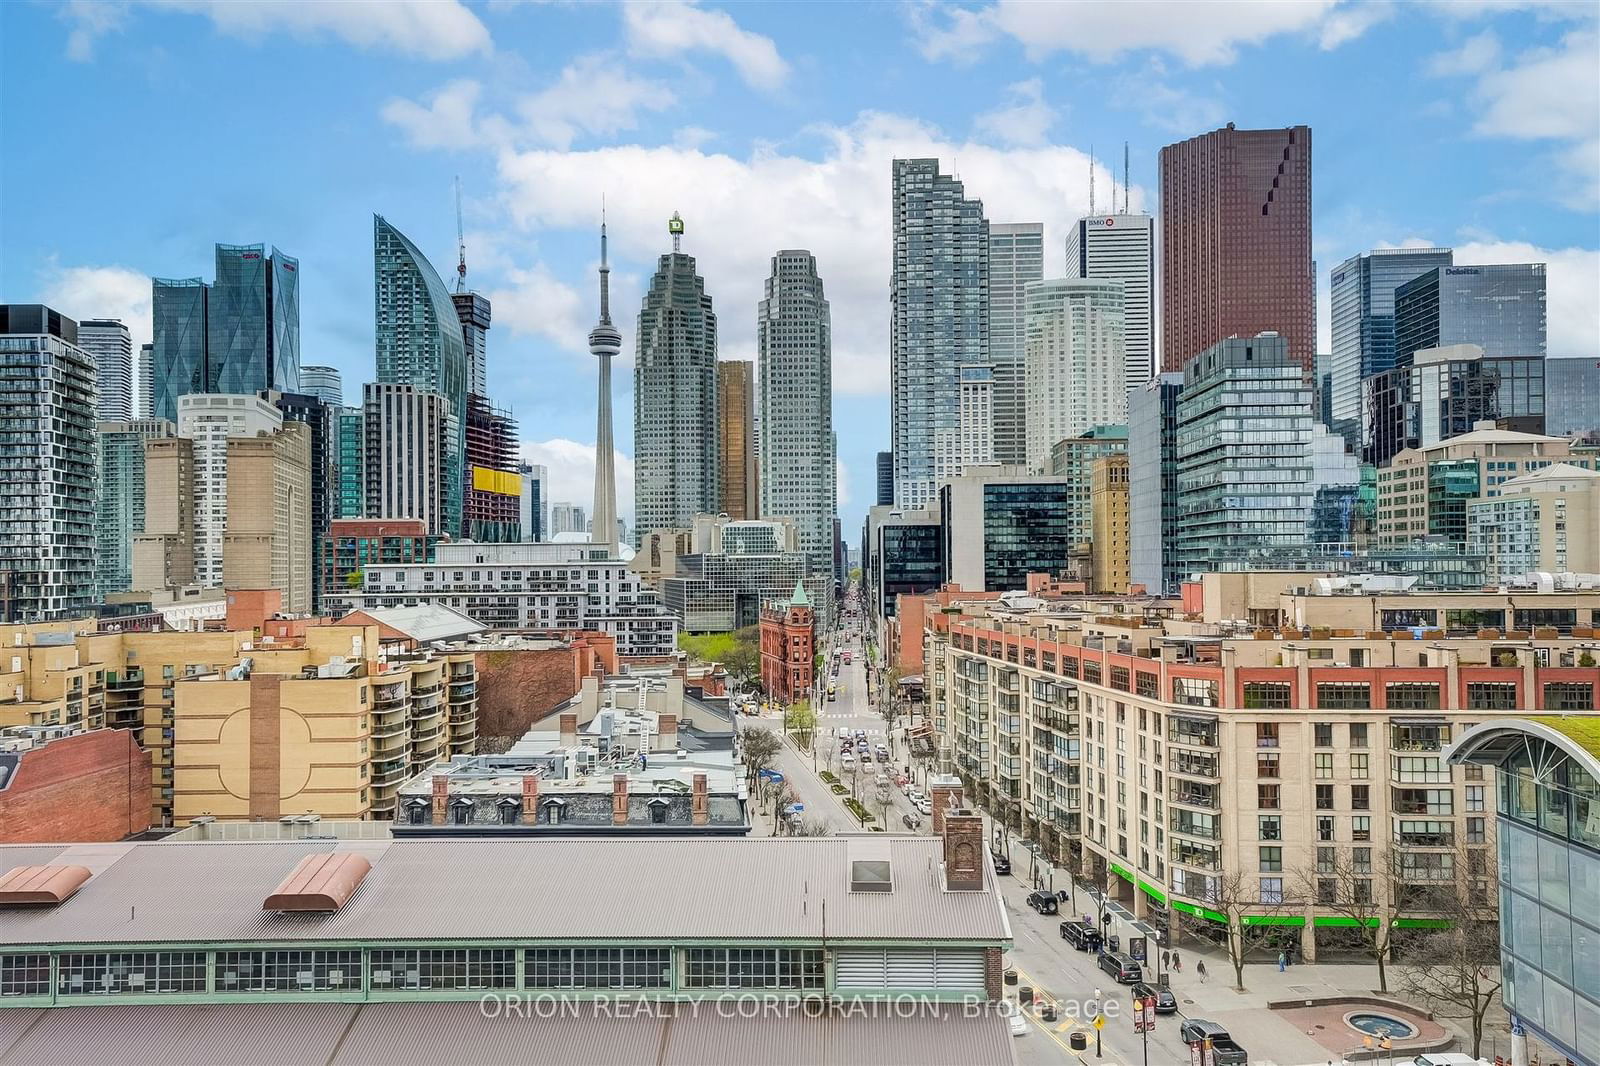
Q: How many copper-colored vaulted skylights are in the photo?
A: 2